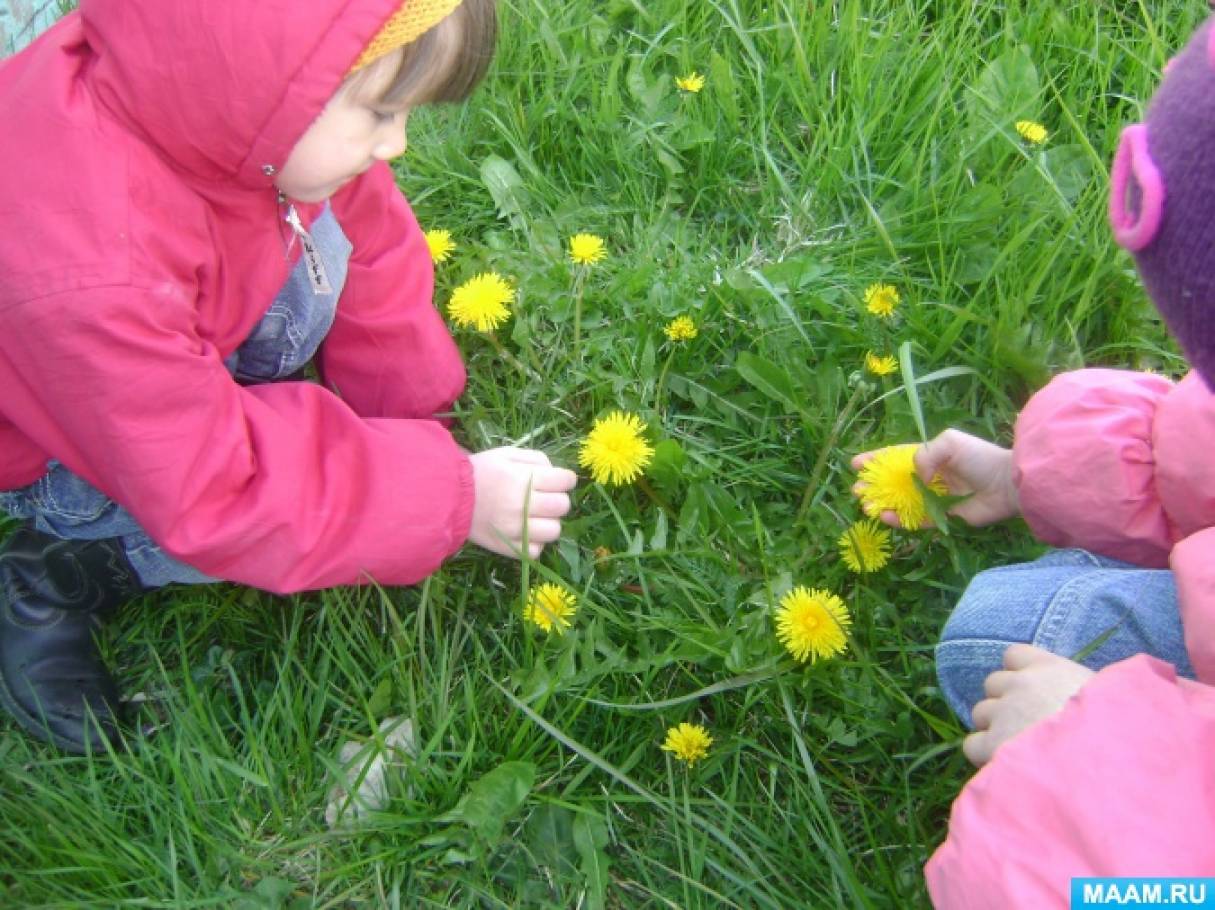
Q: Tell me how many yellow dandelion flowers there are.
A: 14